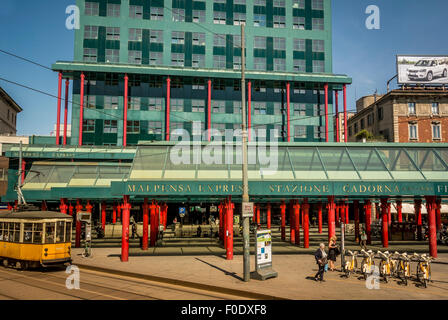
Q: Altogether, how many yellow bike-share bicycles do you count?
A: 5